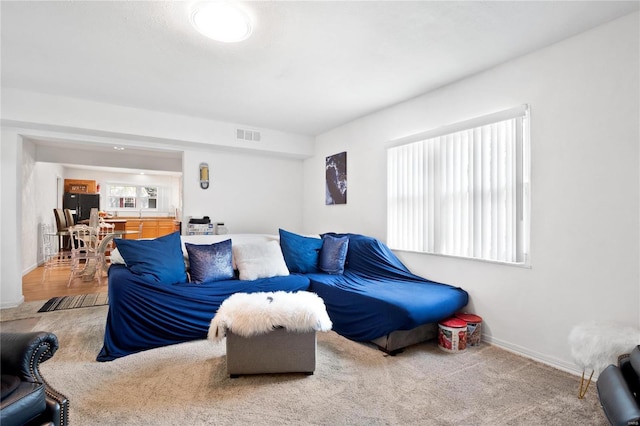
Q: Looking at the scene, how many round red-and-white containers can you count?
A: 2